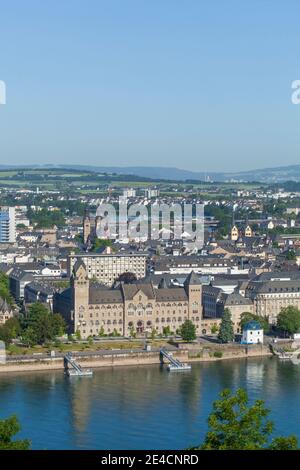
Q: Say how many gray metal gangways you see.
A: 2